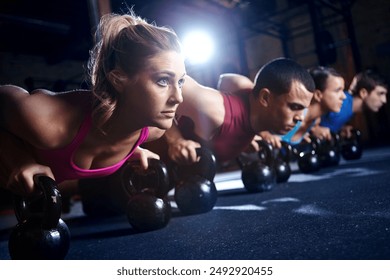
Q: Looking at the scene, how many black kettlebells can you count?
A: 8